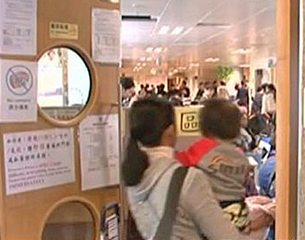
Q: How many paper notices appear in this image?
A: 5